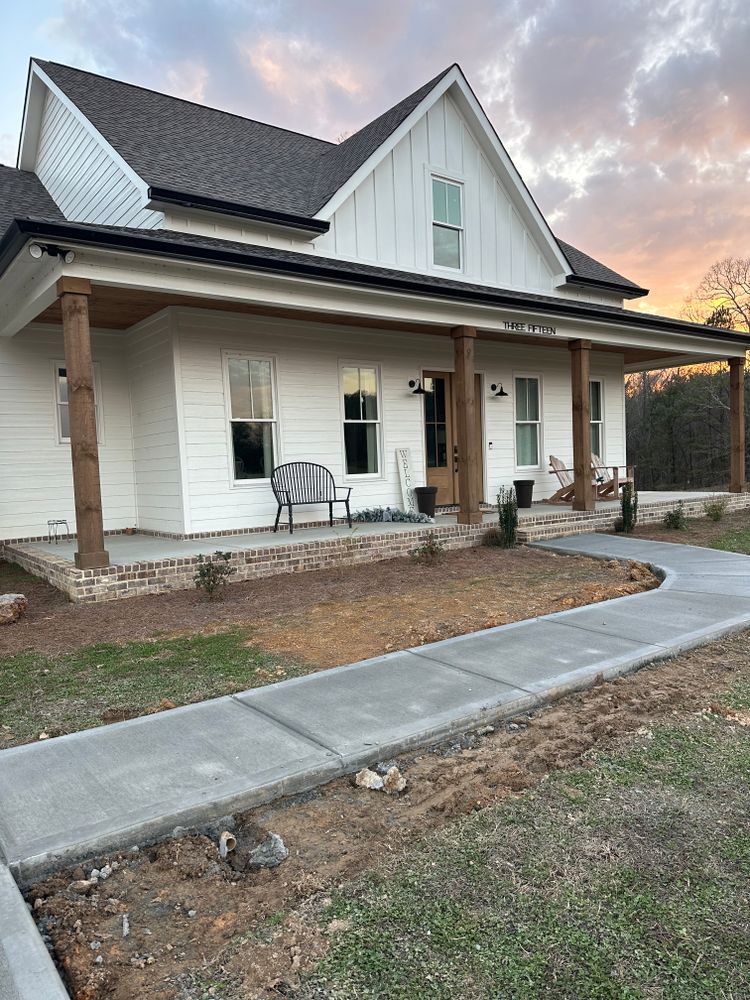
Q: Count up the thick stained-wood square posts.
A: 4